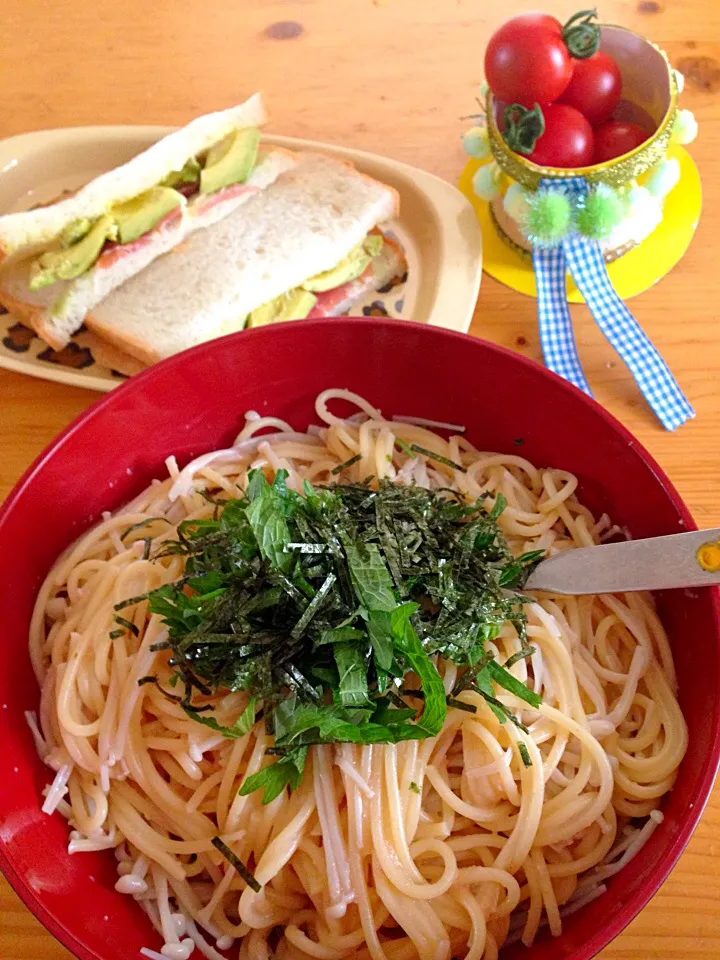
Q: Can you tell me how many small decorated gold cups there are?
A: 1